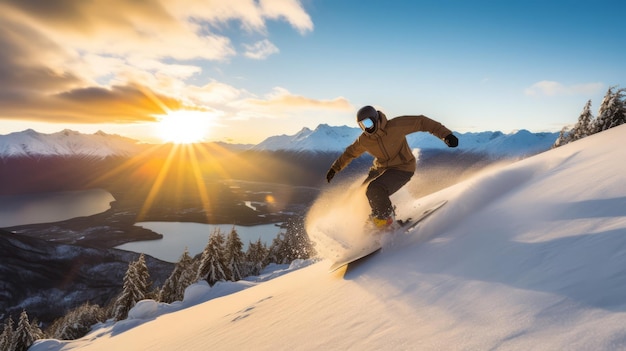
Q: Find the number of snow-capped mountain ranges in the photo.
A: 2